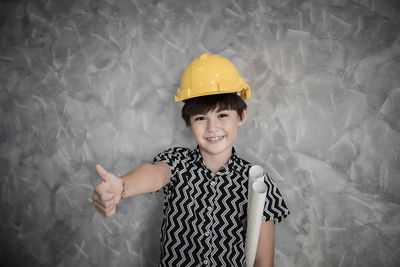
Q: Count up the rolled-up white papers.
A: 2